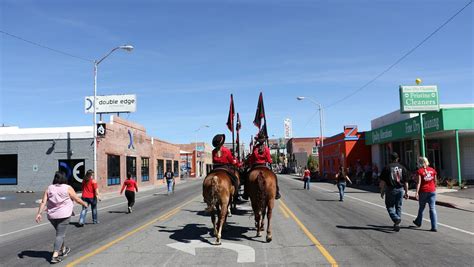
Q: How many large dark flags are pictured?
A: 2